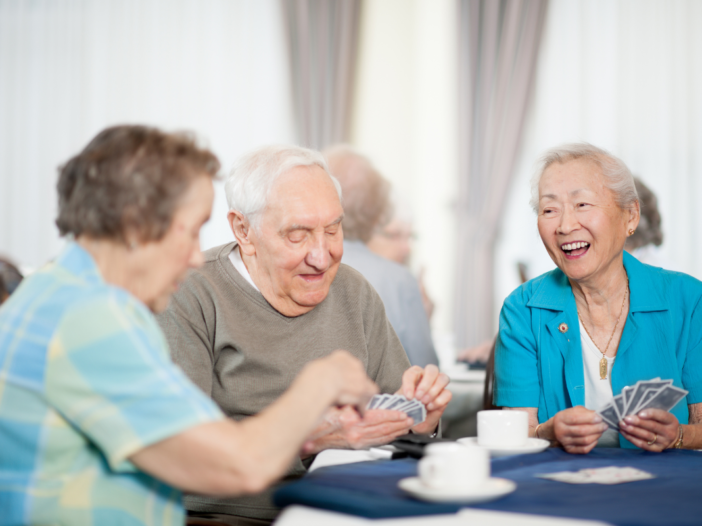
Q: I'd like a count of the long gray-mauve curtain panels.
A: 2